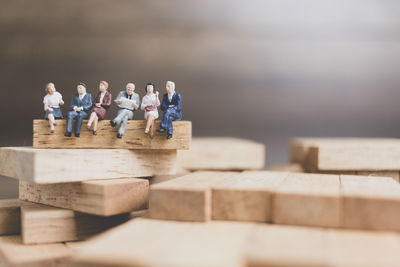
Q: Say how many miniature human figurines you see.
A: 6